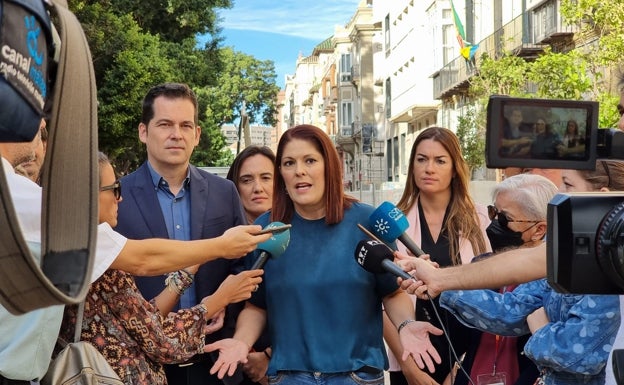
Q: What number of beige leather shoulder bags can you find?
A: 1